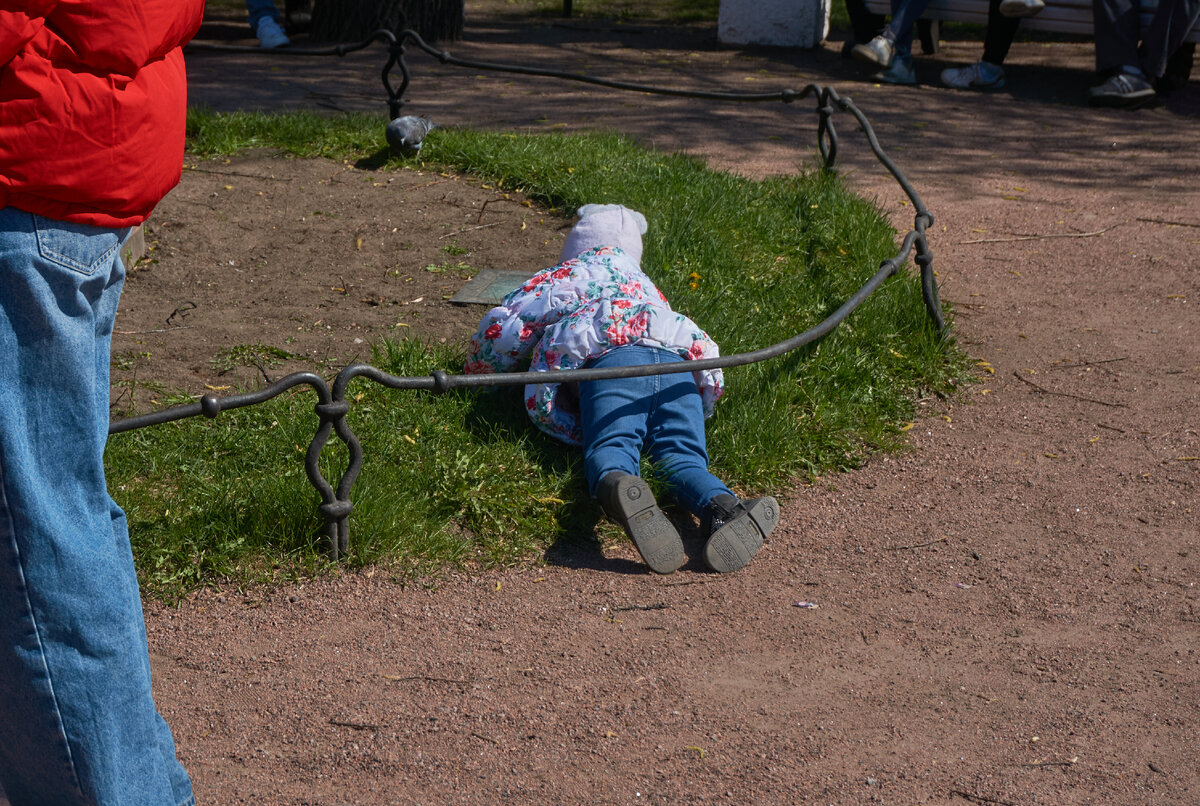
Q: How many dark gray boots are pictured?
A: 2